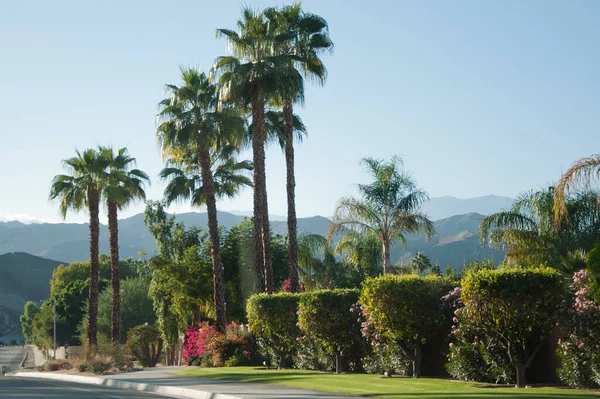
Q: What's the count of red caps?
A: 0